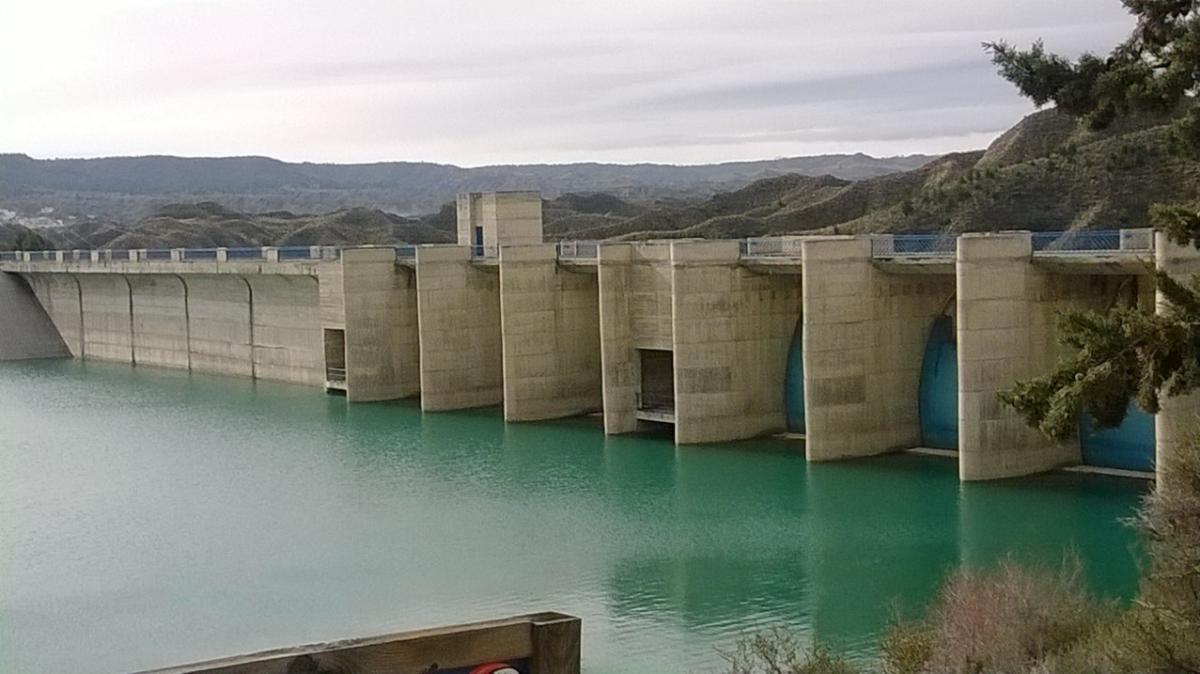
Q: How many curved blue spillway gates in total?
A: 3